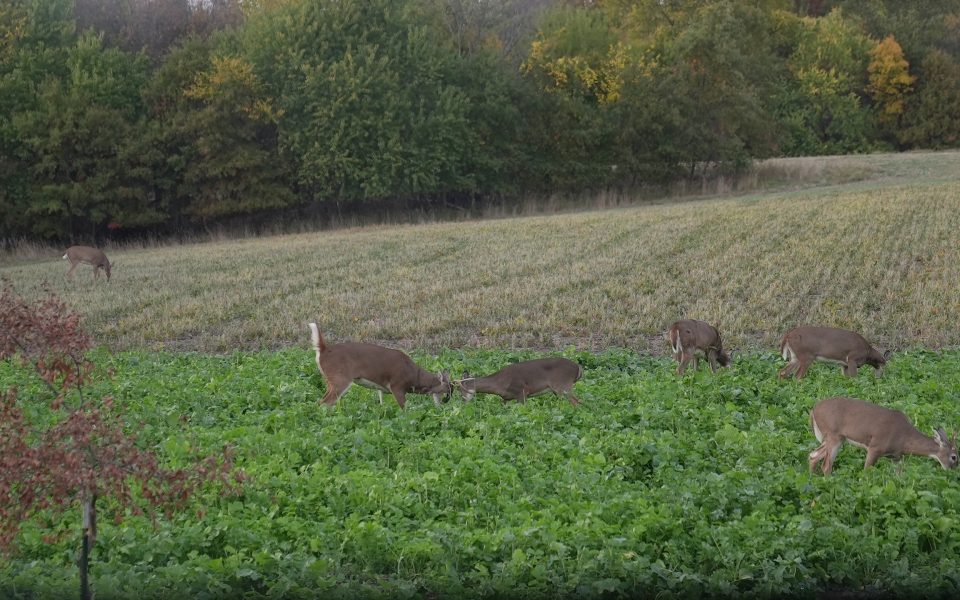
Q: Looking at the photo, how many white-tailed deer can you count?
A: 6